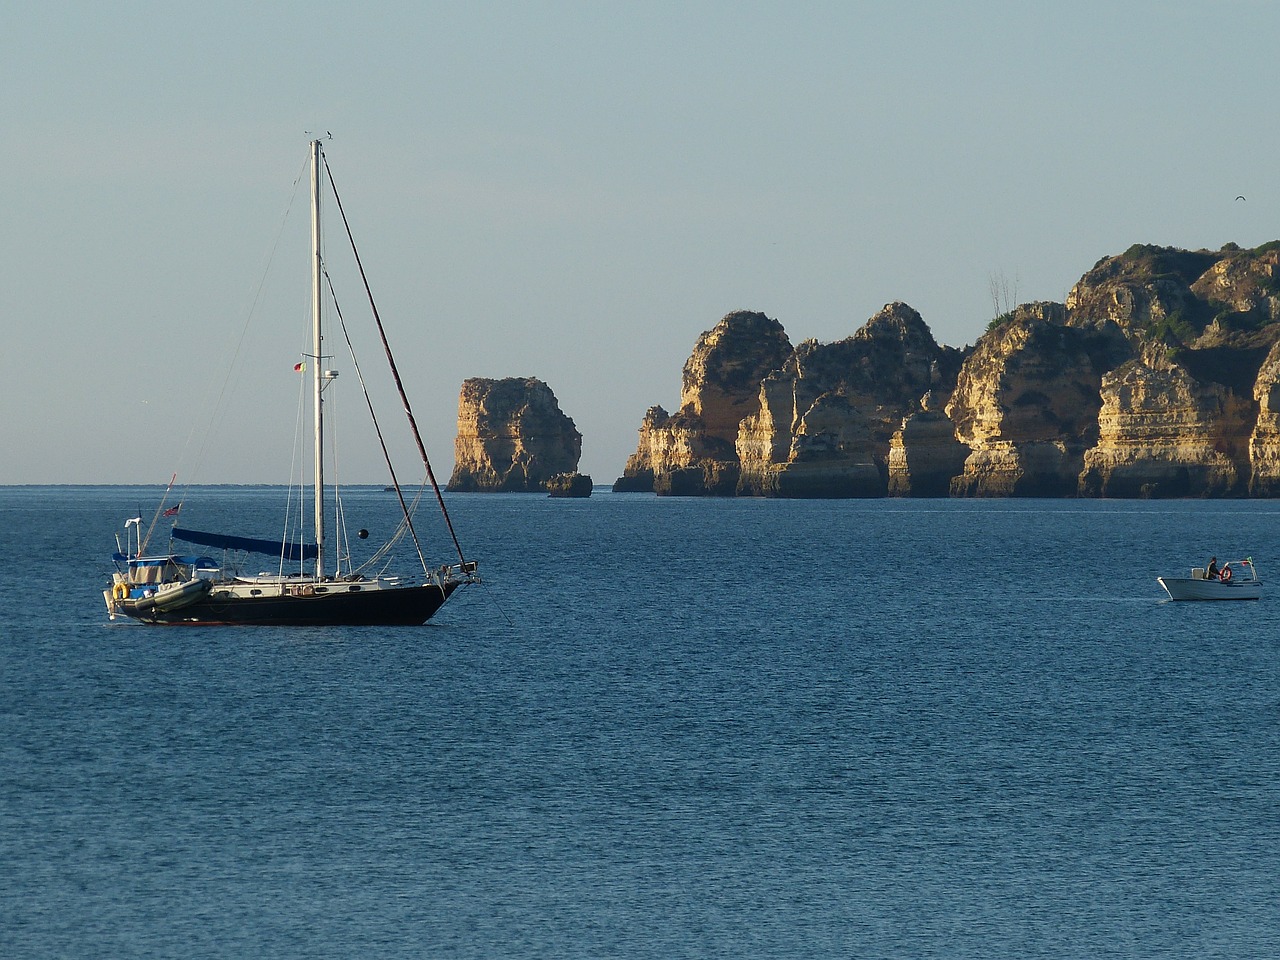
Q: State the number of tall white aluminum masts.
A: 1